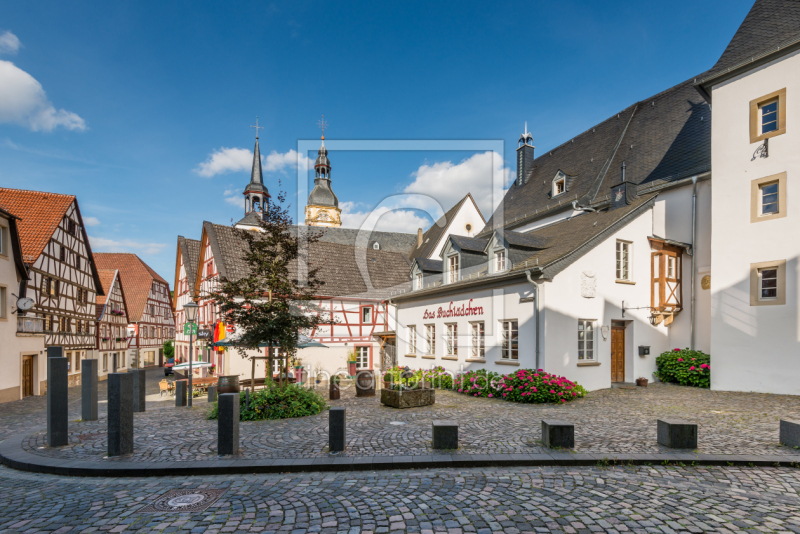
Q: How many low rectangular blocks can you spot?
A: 4